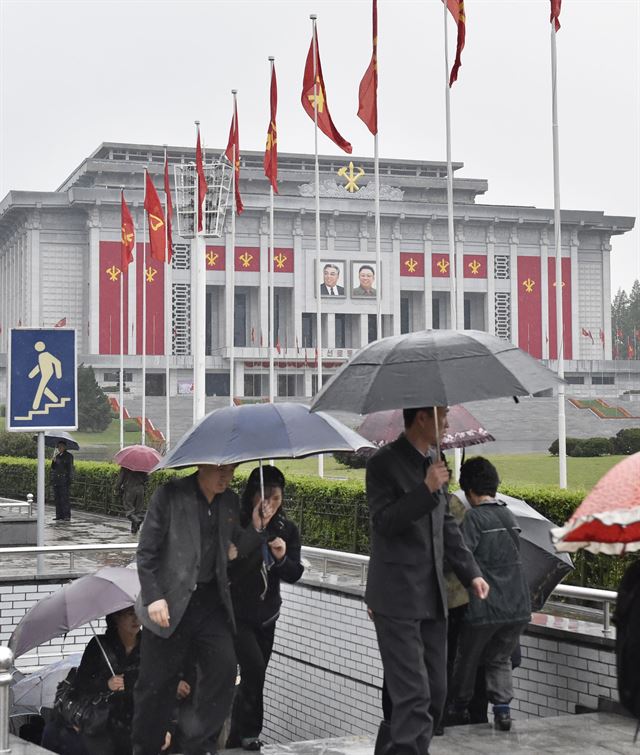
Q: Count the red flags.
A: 10